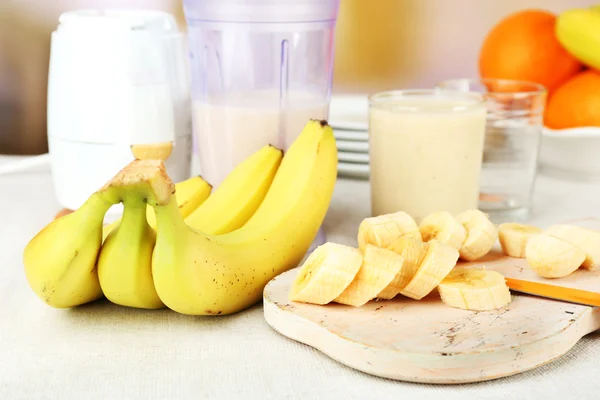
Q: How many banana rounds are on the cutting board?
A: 11